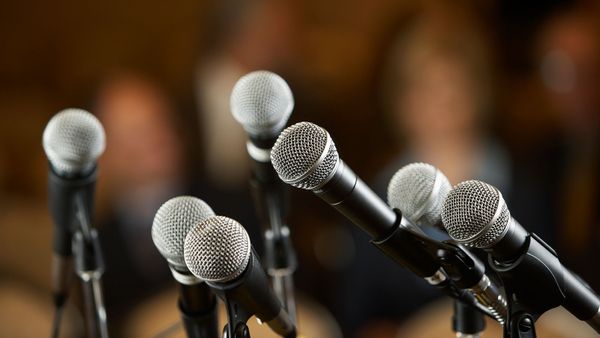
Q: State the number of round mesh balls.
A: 7